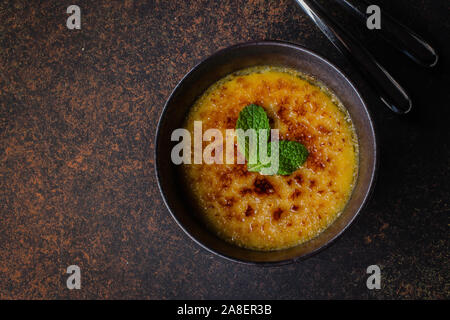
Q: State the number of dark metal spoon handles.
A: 2